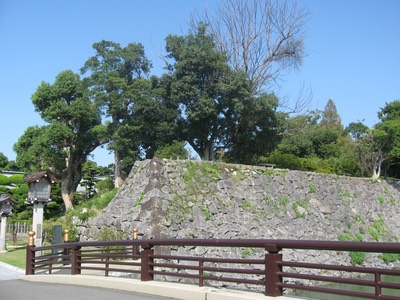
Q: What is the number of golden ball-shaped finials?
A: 3